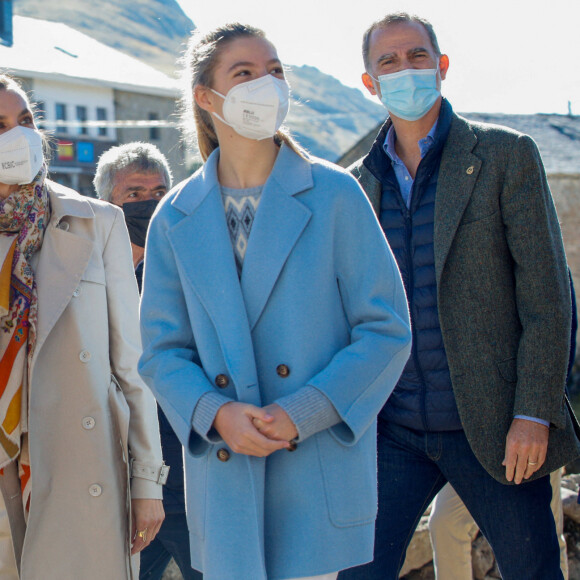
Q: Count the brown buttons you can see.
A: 4